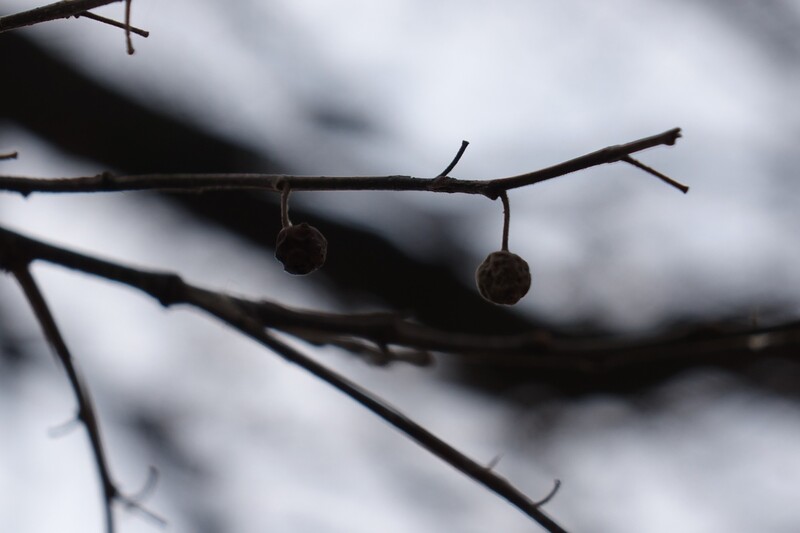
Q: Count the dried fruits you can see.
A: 2